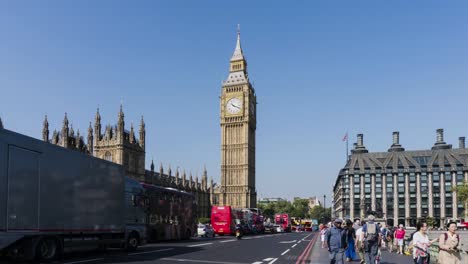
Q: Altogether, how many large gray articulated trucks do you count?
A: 1